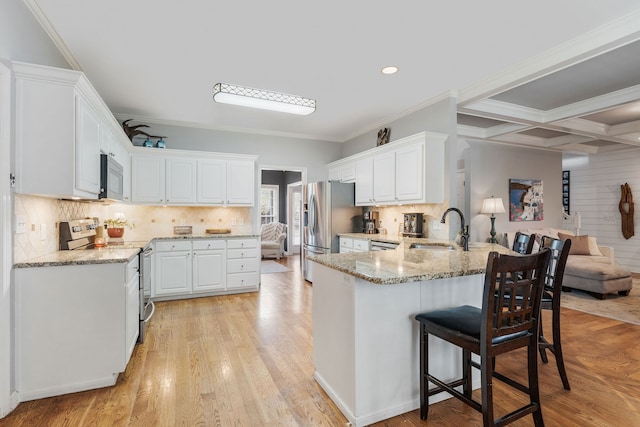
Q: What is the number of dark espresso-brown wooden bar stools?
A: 3